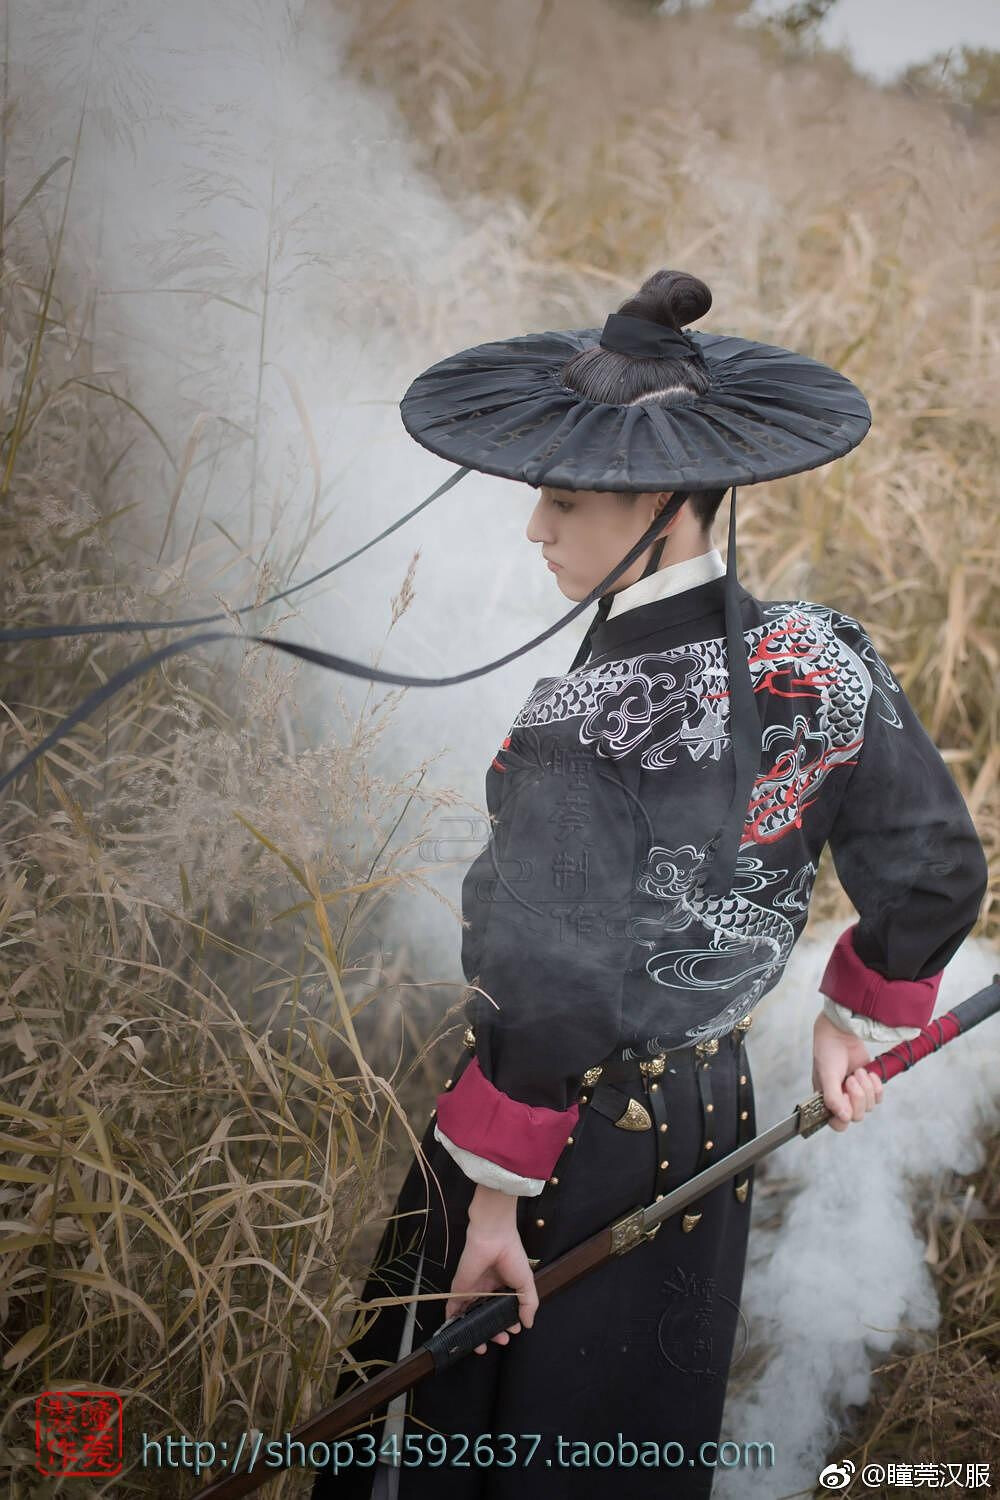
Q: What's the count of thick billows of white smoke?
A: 2